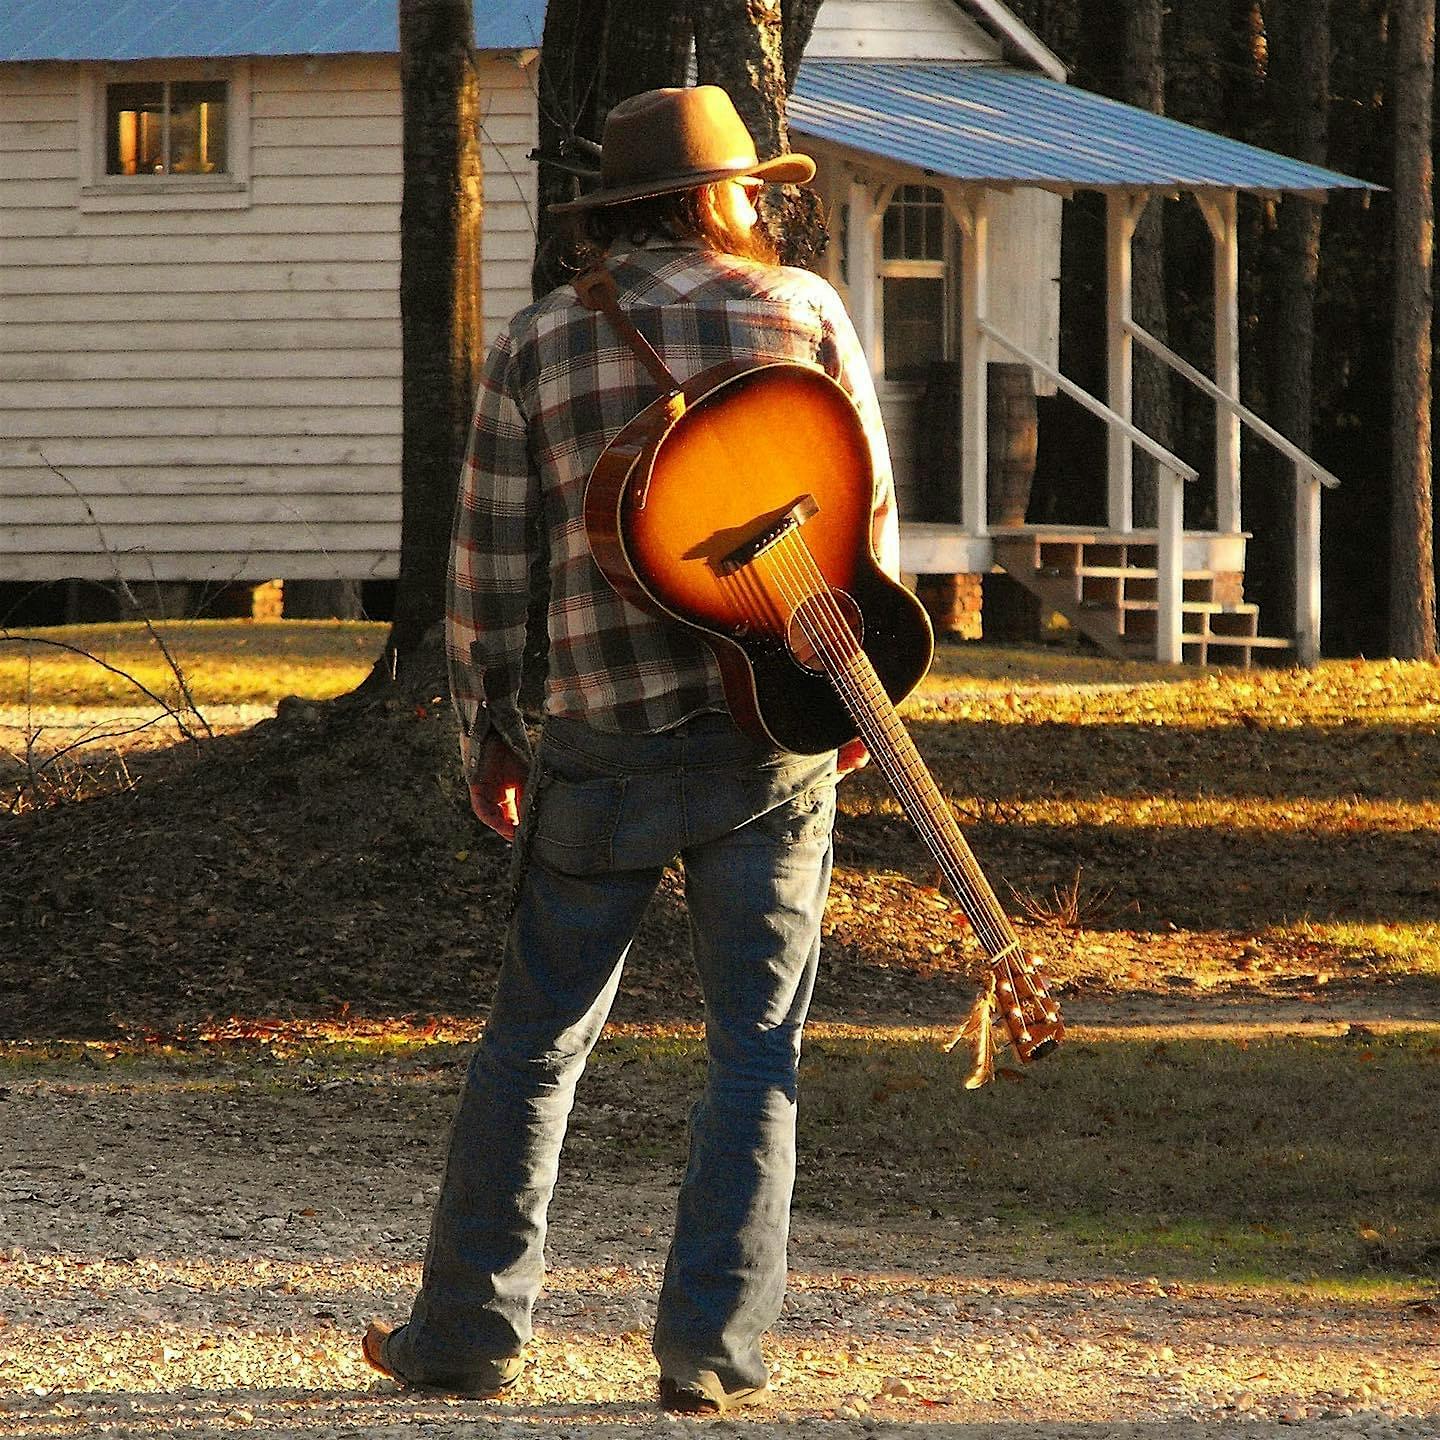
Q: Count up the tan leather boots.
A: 2